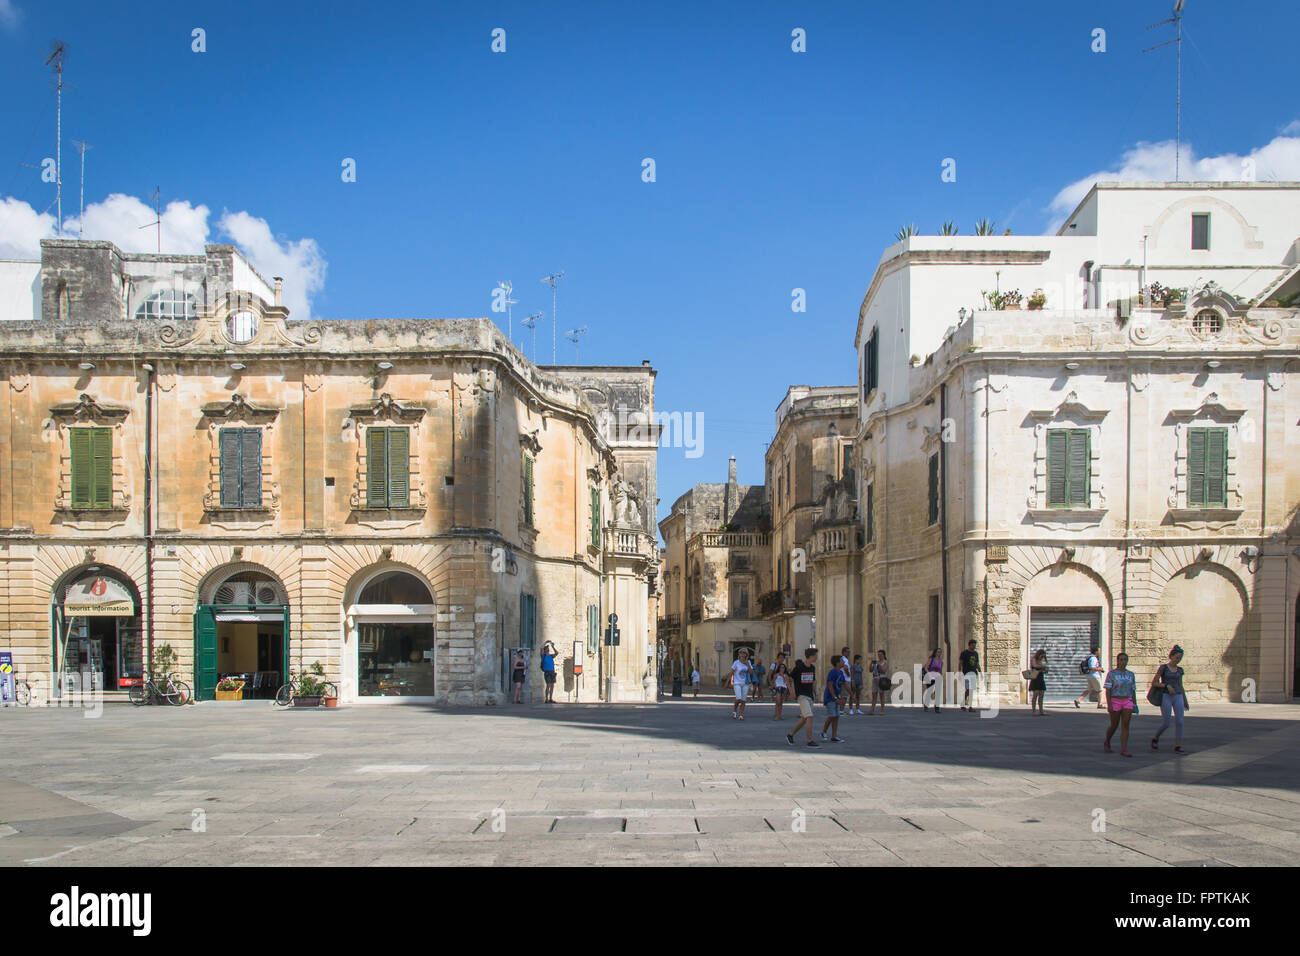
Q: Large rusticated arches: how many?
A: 5